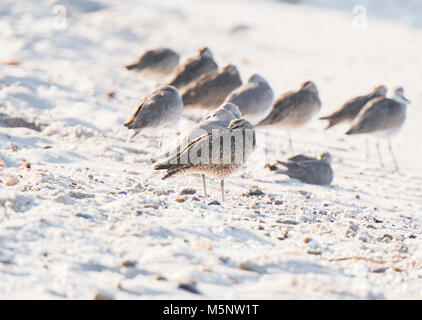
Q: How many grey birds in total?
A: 11